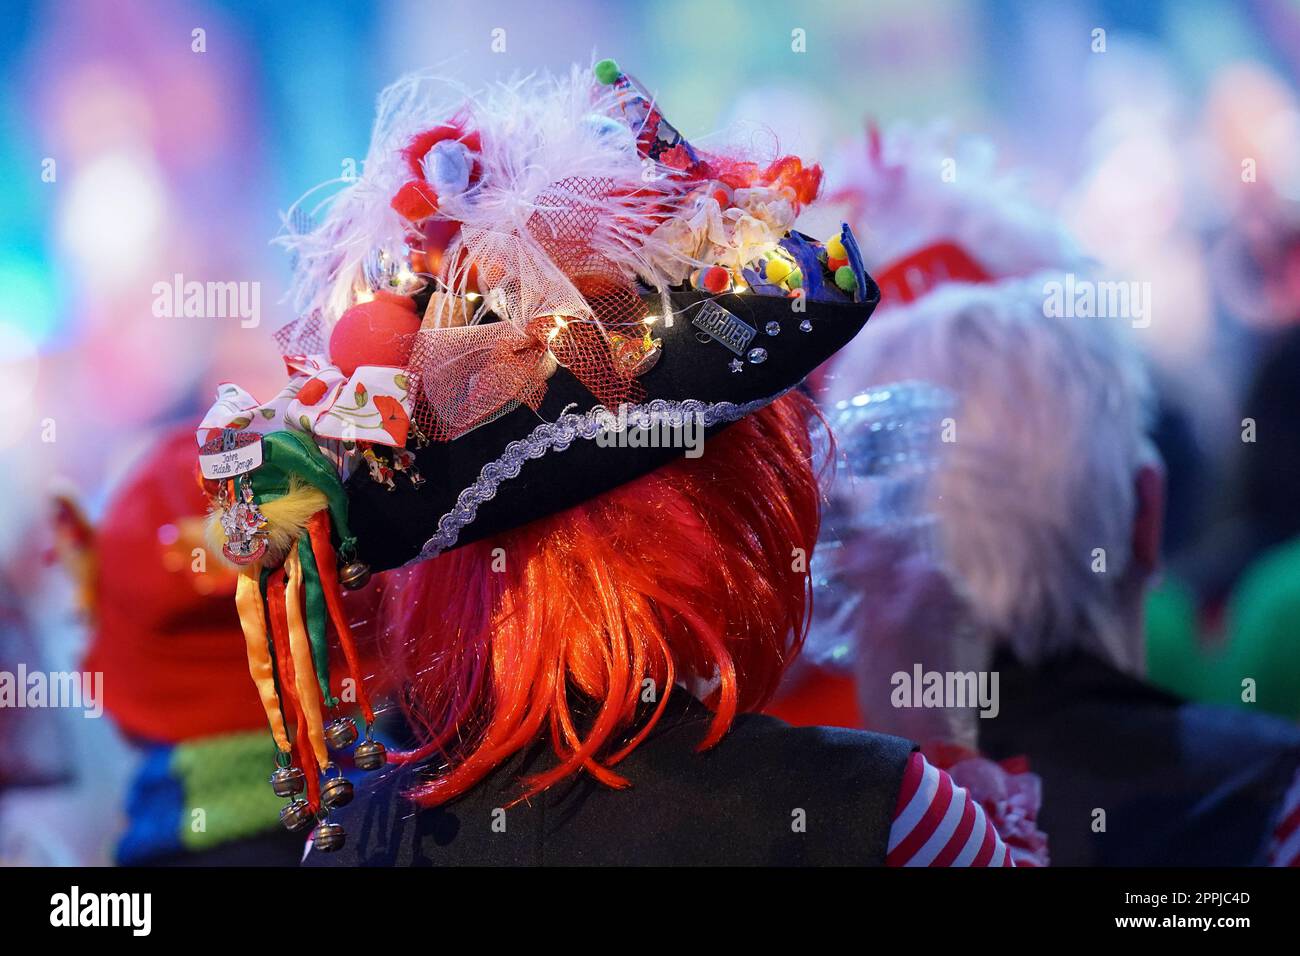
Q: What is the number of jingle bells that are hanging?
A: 7